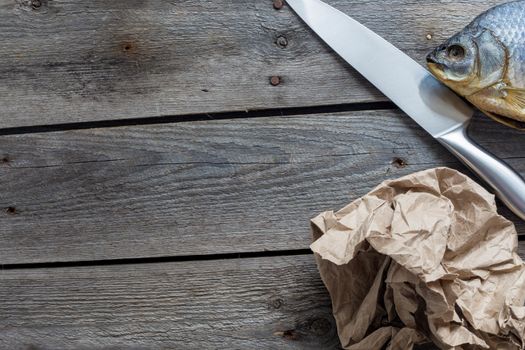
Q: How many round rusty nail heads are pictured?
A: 2